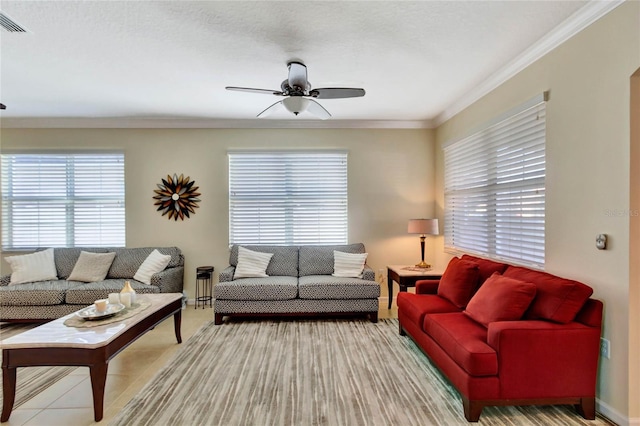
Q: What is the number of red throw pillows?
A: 2